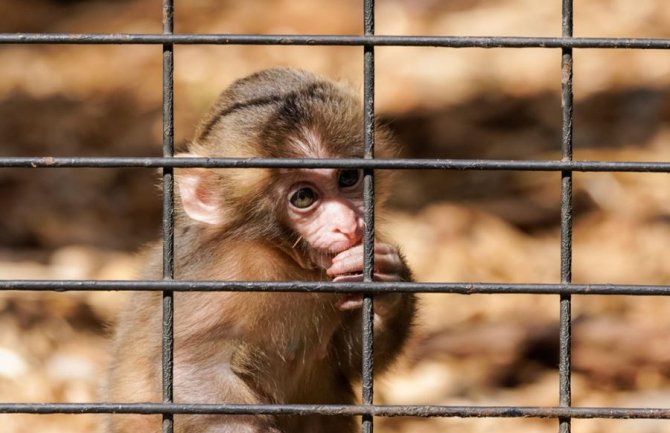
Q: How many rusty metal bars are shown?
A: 7